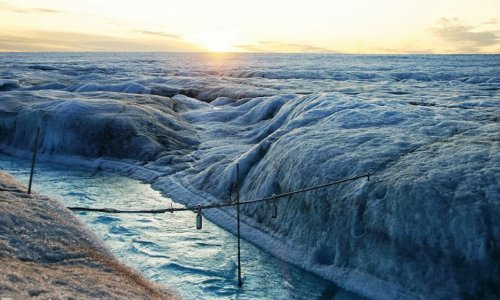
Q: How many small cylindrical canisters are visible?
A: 2